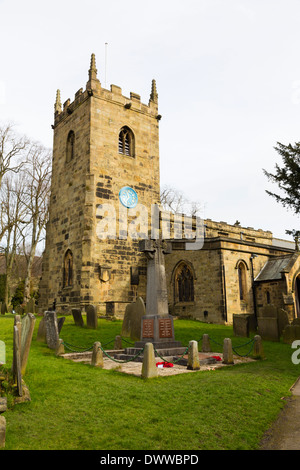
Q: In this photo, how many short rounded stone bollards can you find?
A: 8